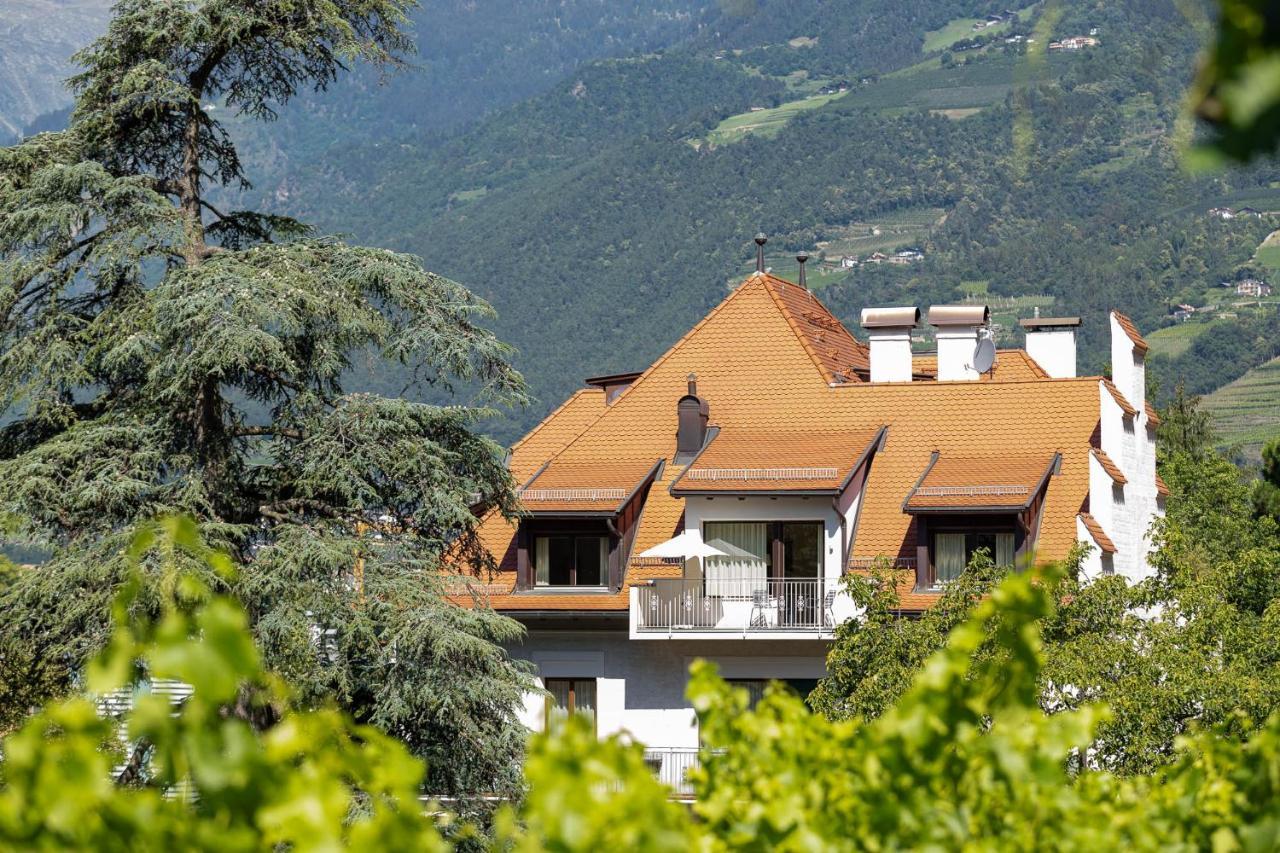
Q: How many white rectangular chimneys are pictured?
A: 3